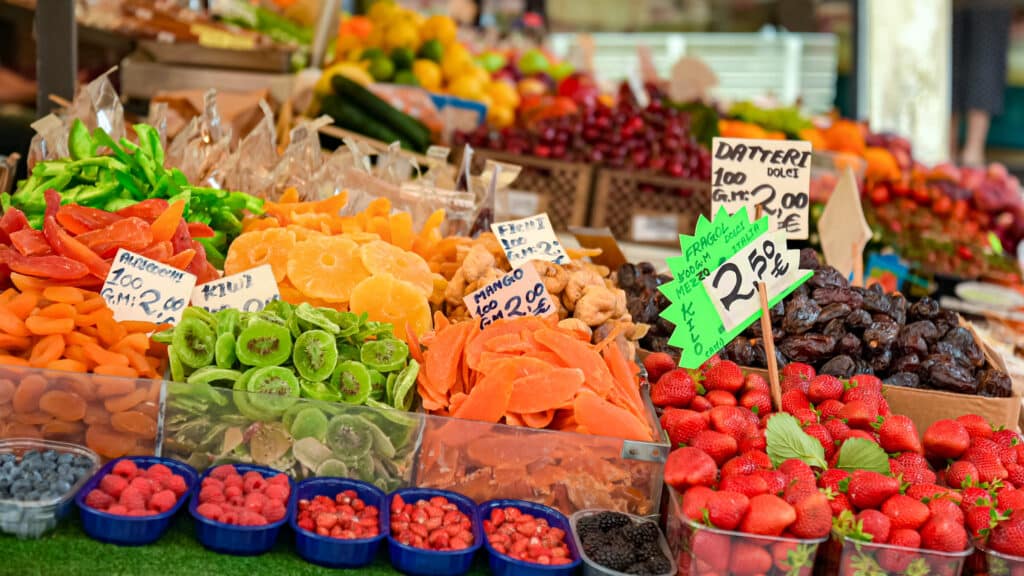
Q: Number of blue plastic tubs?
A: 5